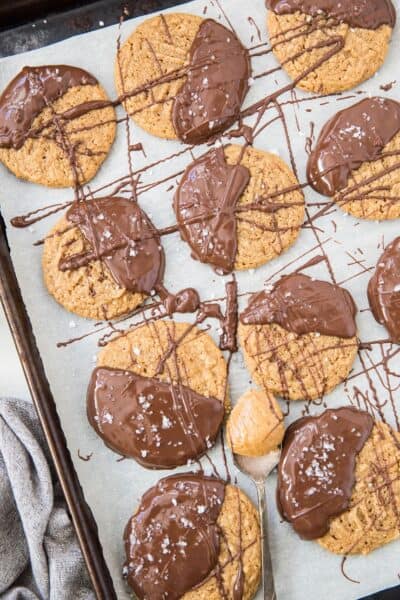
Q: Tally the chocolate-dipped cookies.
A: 11